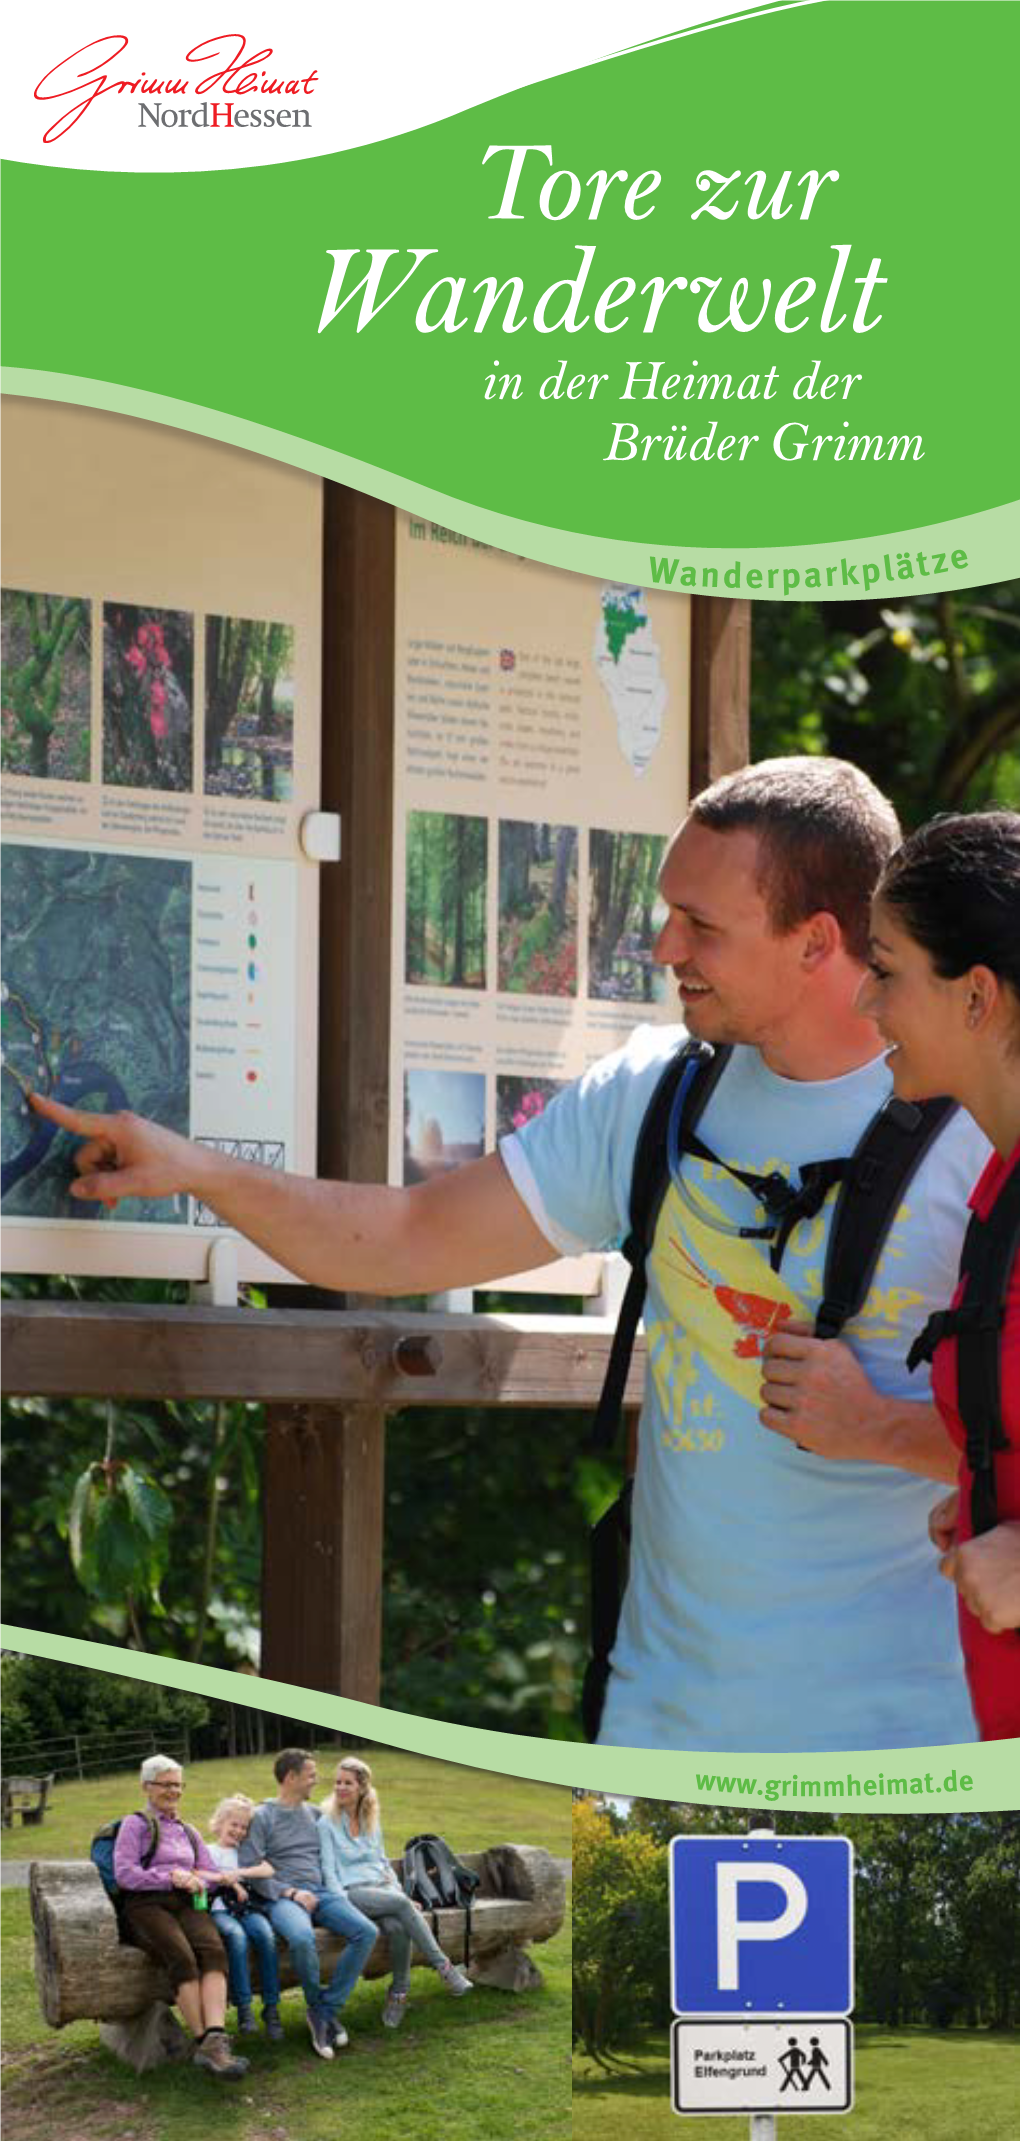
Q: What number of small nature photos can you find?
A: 8